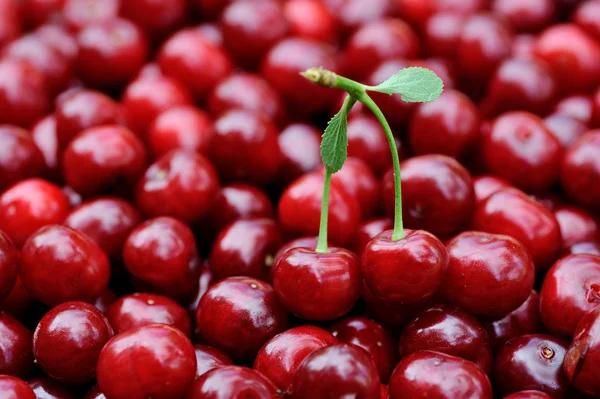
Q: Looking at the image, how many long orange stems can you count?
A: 0